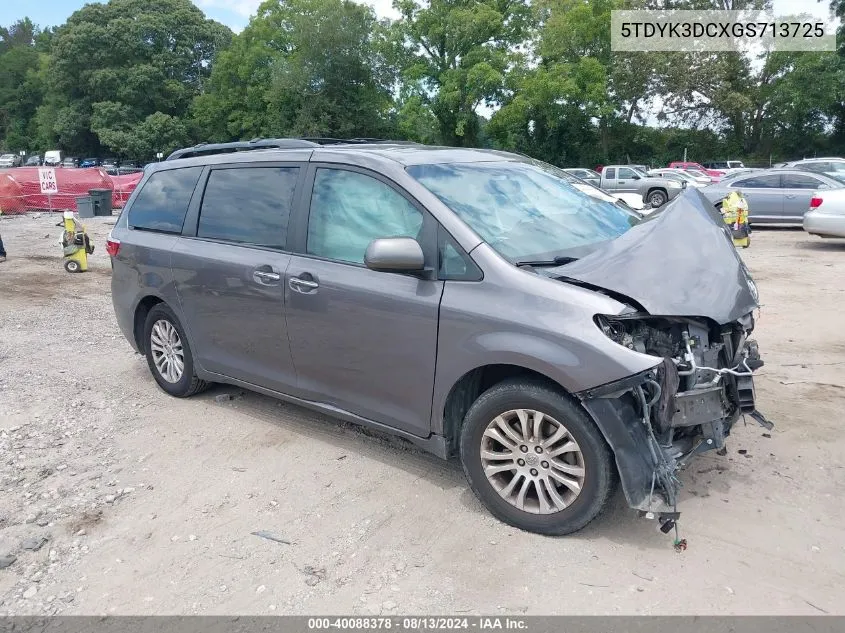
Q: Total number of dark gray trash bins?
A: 2